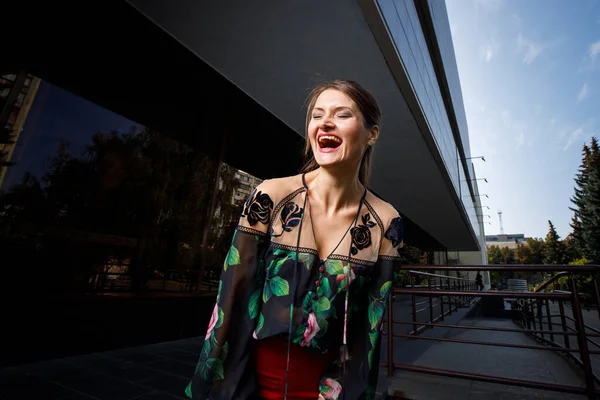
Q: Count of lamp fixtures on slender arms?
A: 6